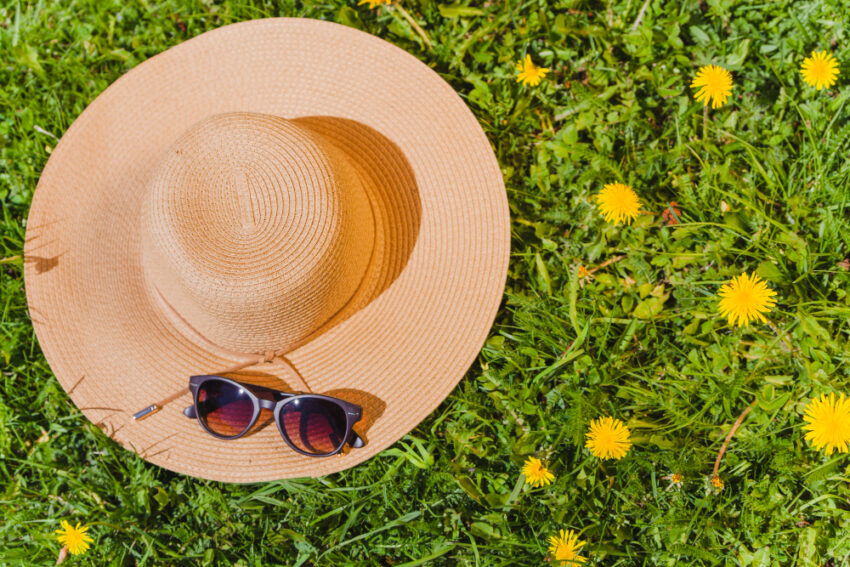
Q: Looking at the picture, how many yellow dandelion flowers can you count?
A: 11